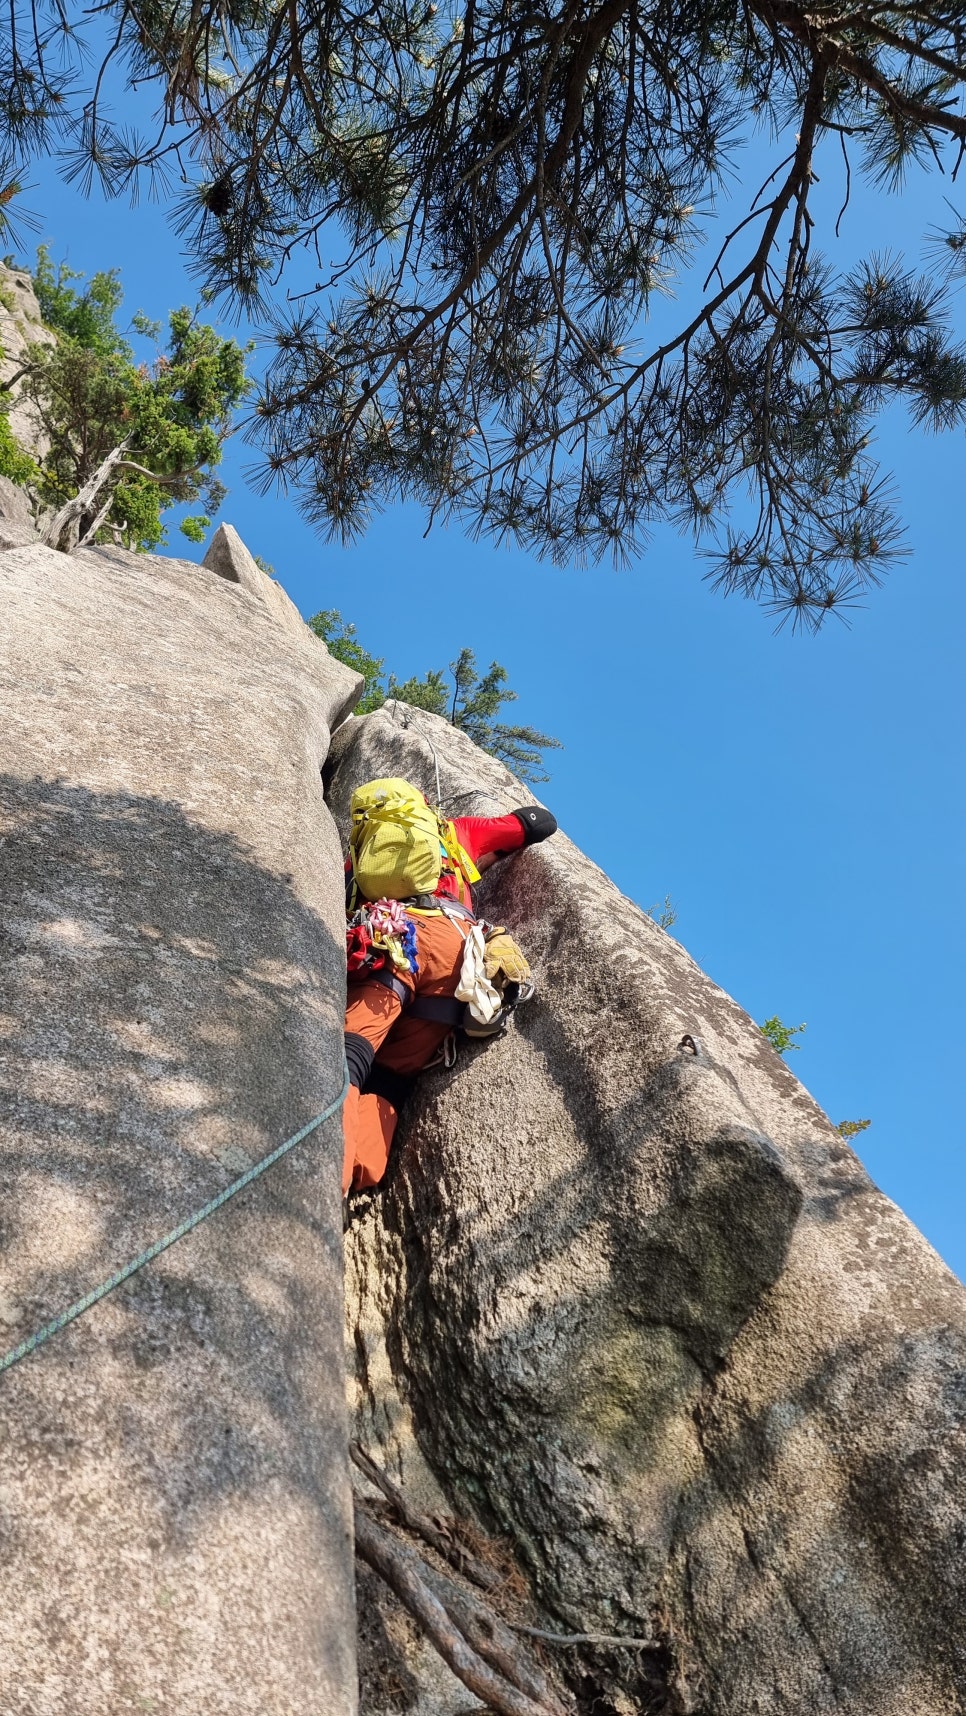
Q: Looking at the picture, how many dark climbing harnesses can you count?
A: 1